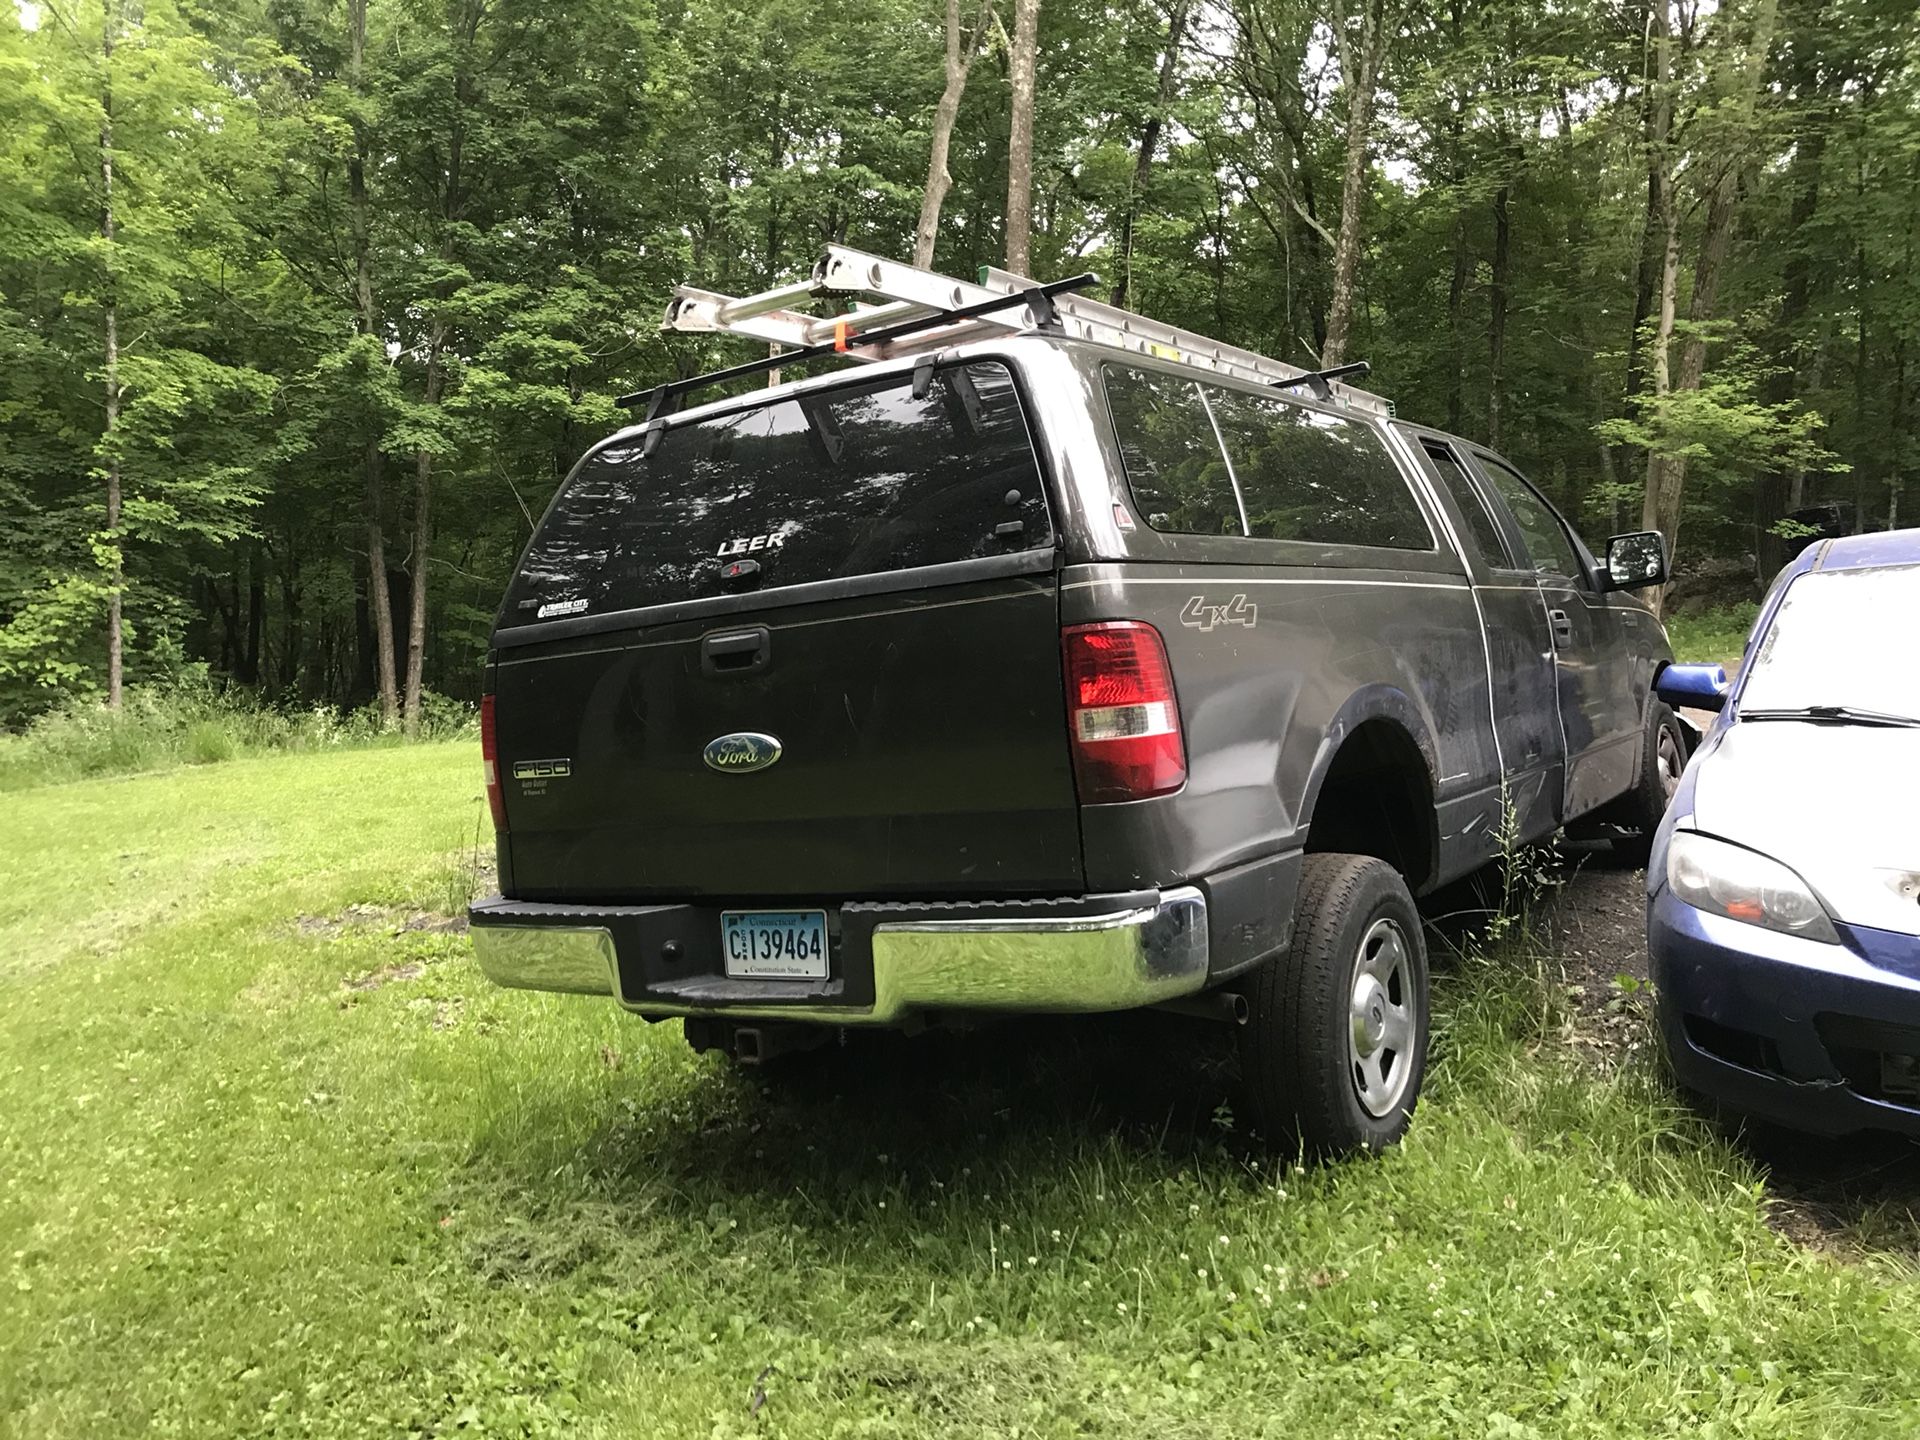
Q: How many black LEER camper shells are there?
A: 1